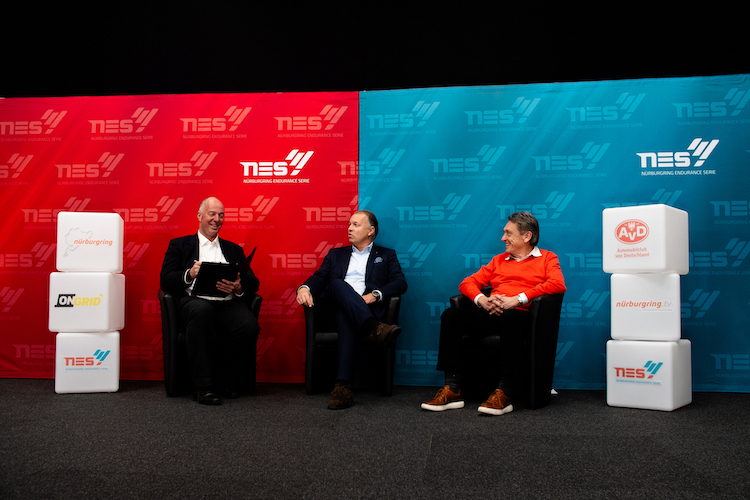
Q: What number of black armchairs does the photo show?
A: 3